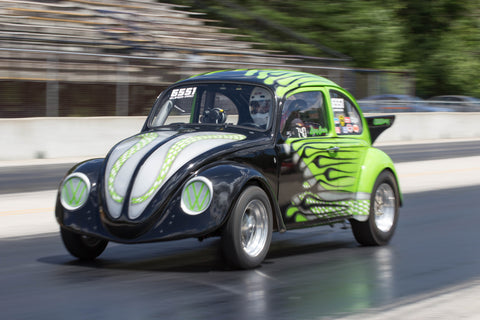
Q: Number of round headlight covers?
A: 2